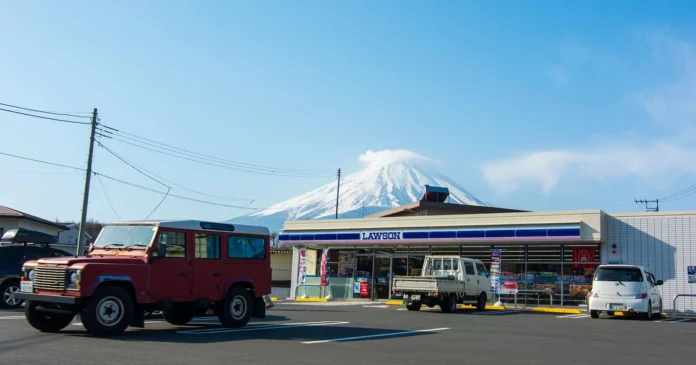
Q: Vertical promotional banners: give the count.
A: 3